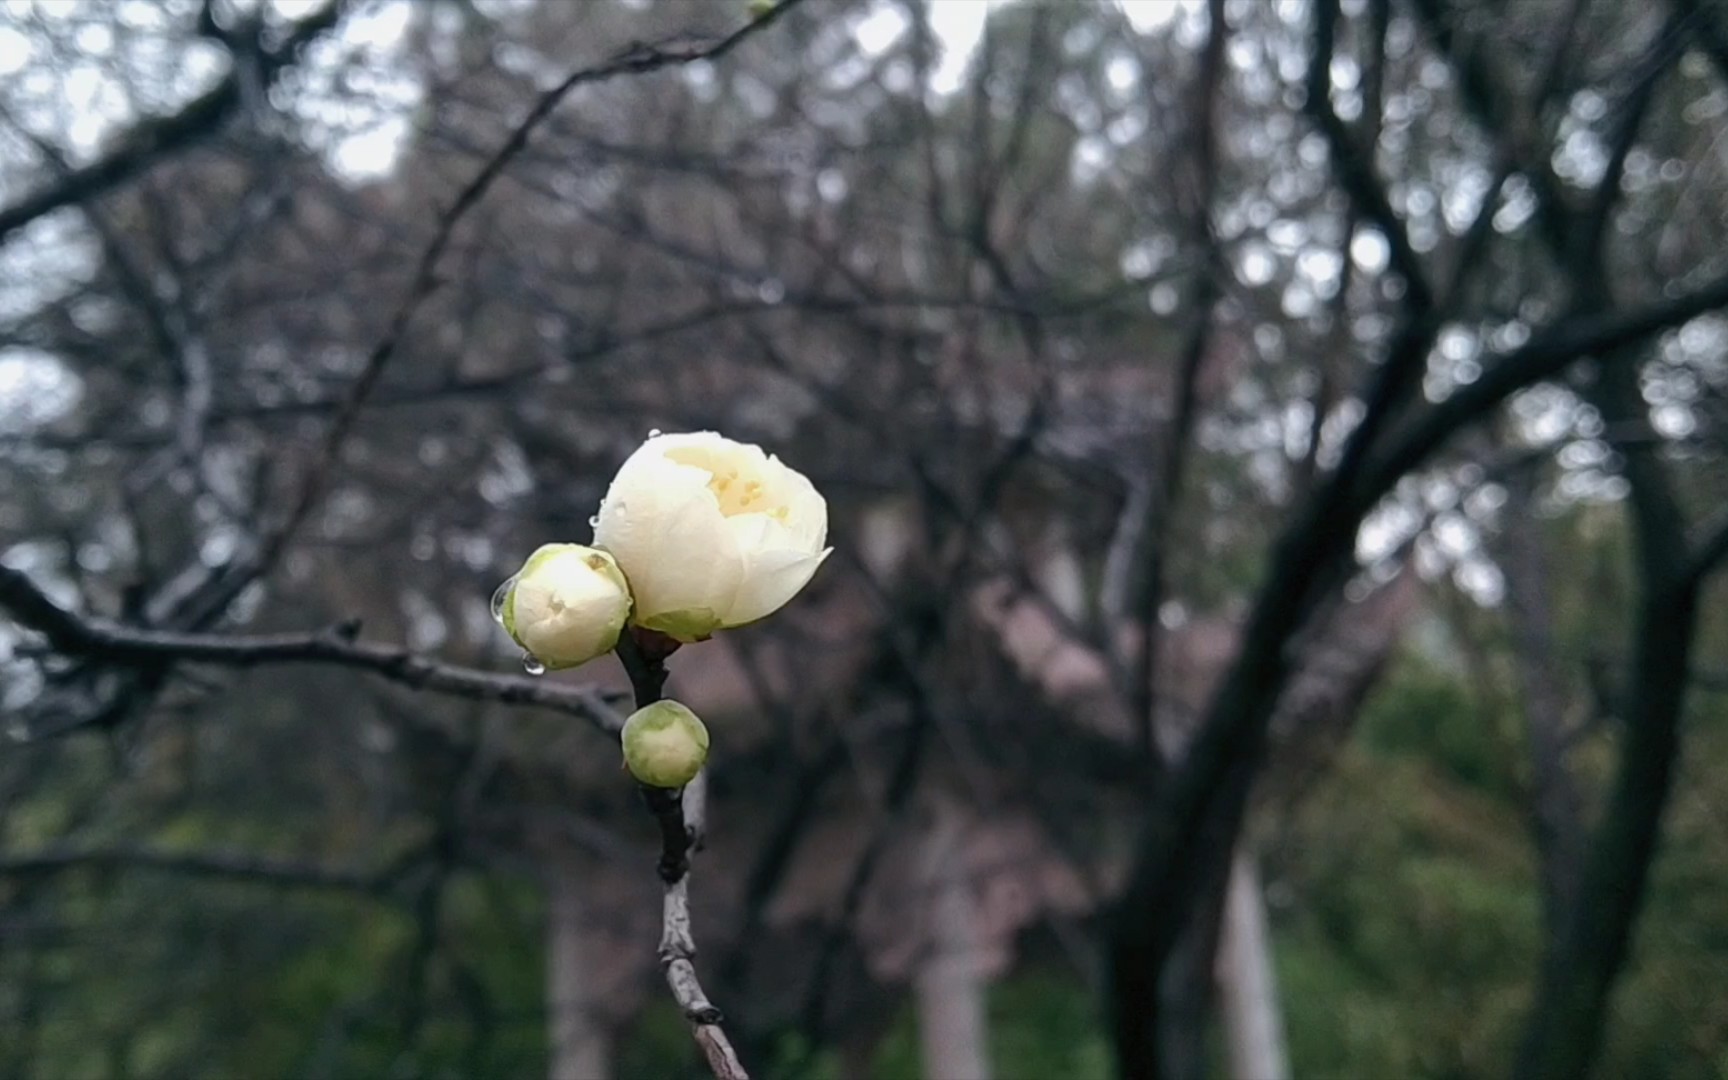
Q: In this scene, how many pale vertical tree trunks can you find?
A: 3